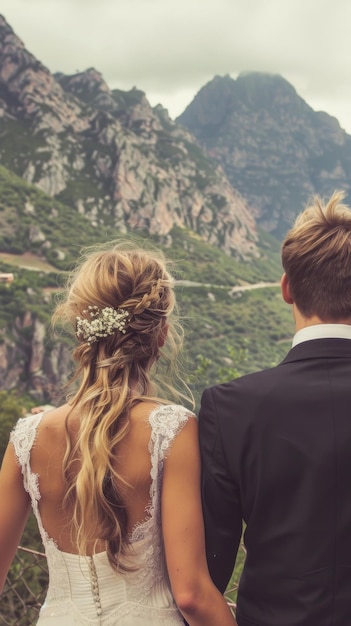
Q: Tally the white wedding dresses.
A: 1